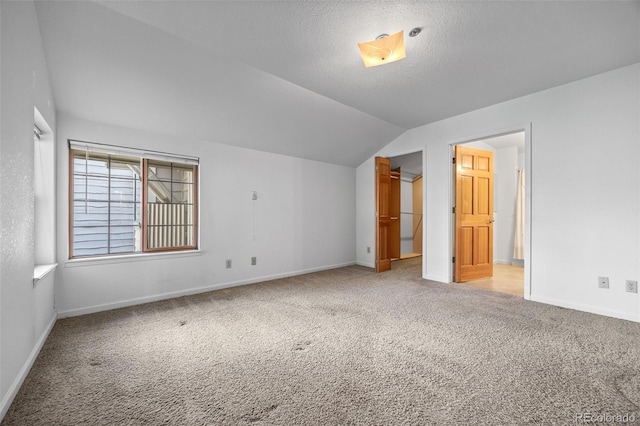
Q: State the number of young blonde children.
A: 0